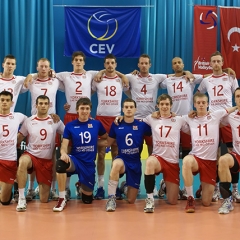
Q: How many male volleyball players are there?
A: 14